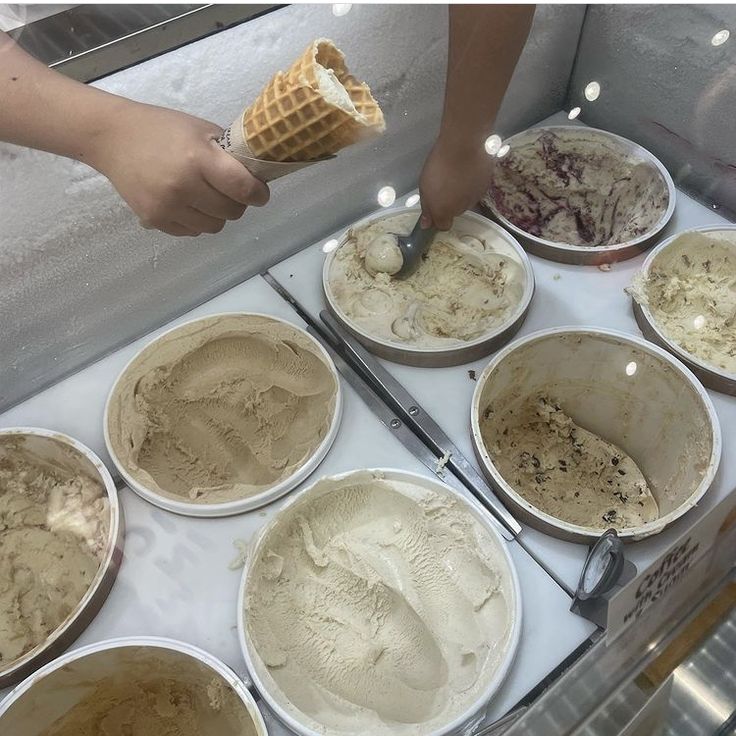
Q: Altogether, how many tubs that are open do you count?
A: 8